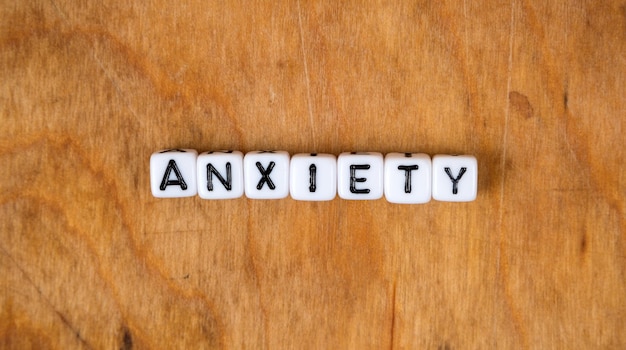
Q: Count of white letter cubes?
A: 7